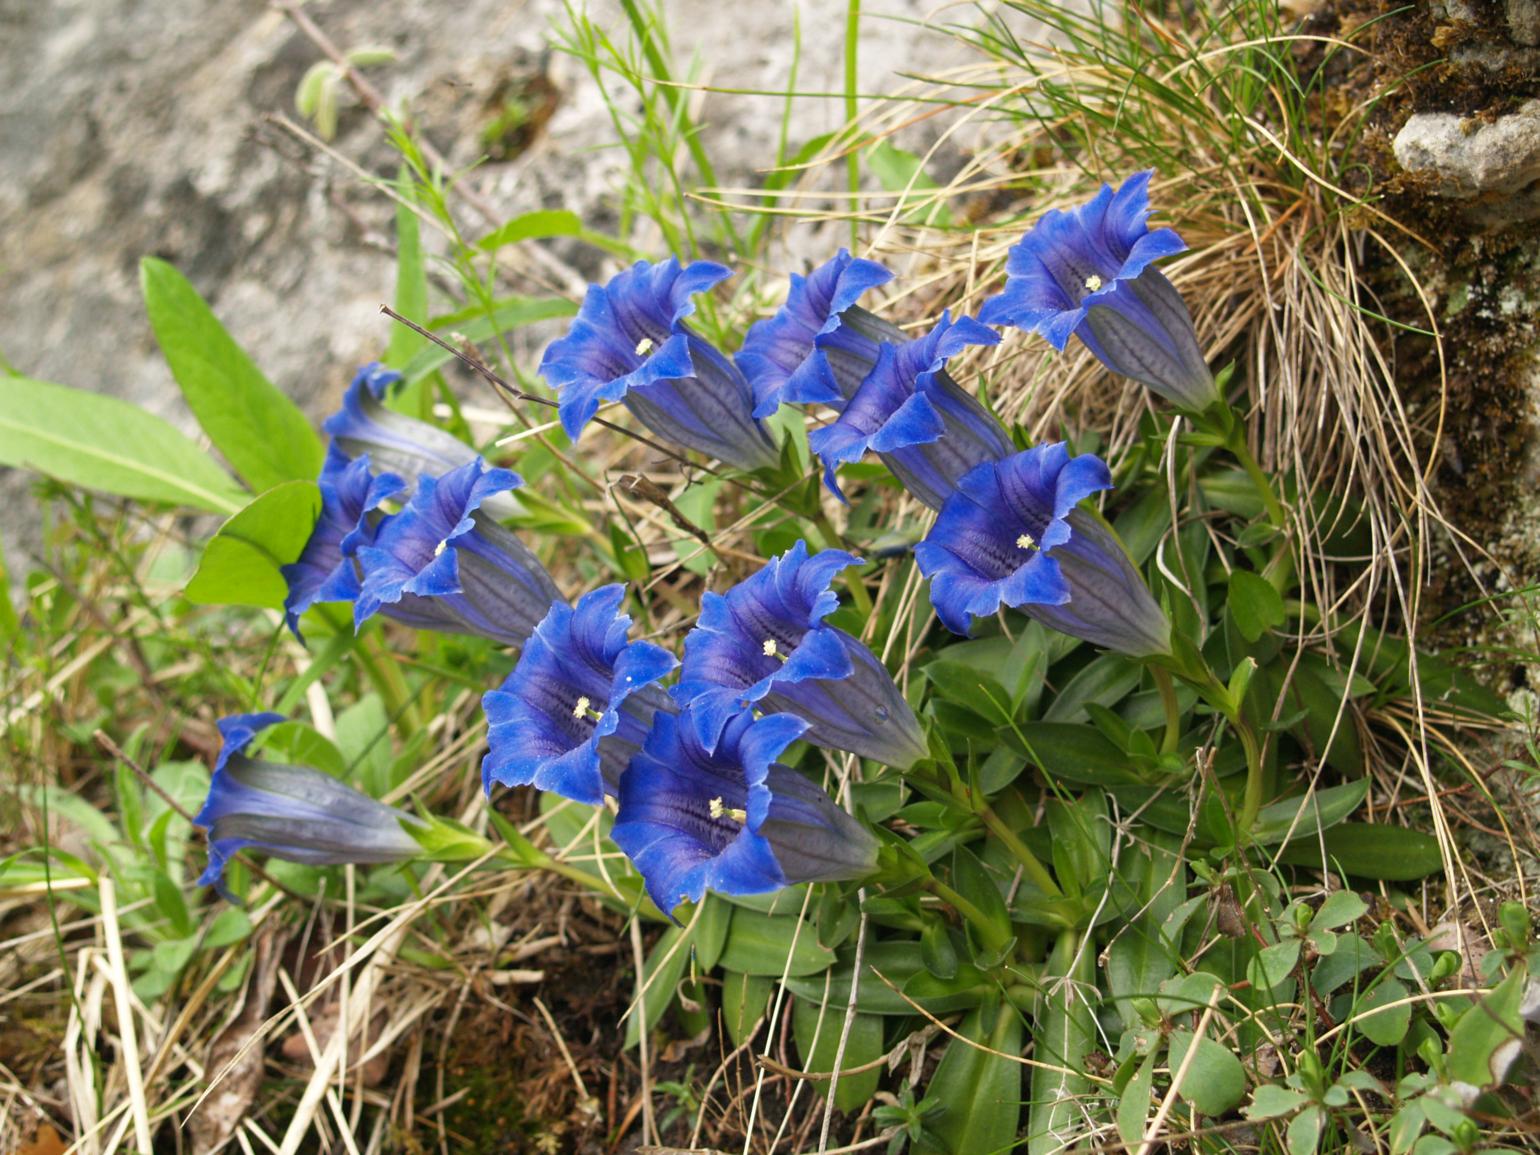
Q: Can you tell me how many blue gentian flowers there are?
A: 12